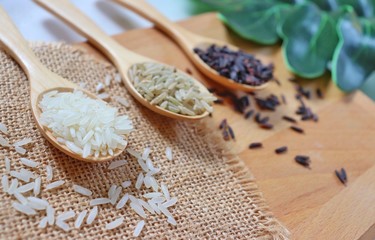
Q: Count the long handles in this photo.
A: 3